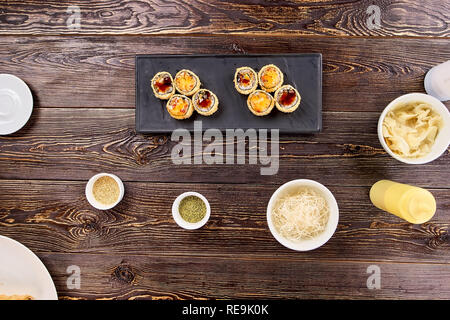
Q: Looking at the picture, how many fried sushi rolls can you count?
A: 8